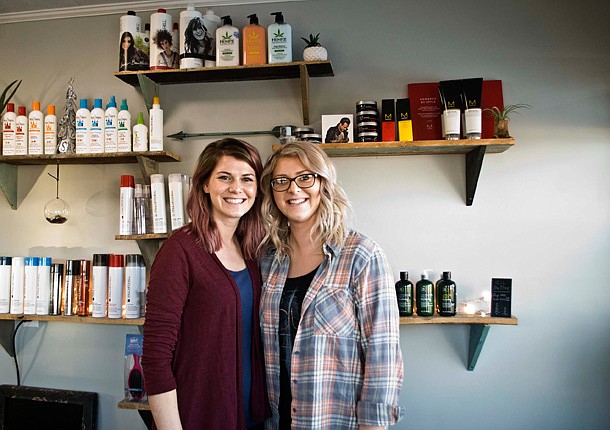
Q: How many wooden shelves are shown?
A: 7